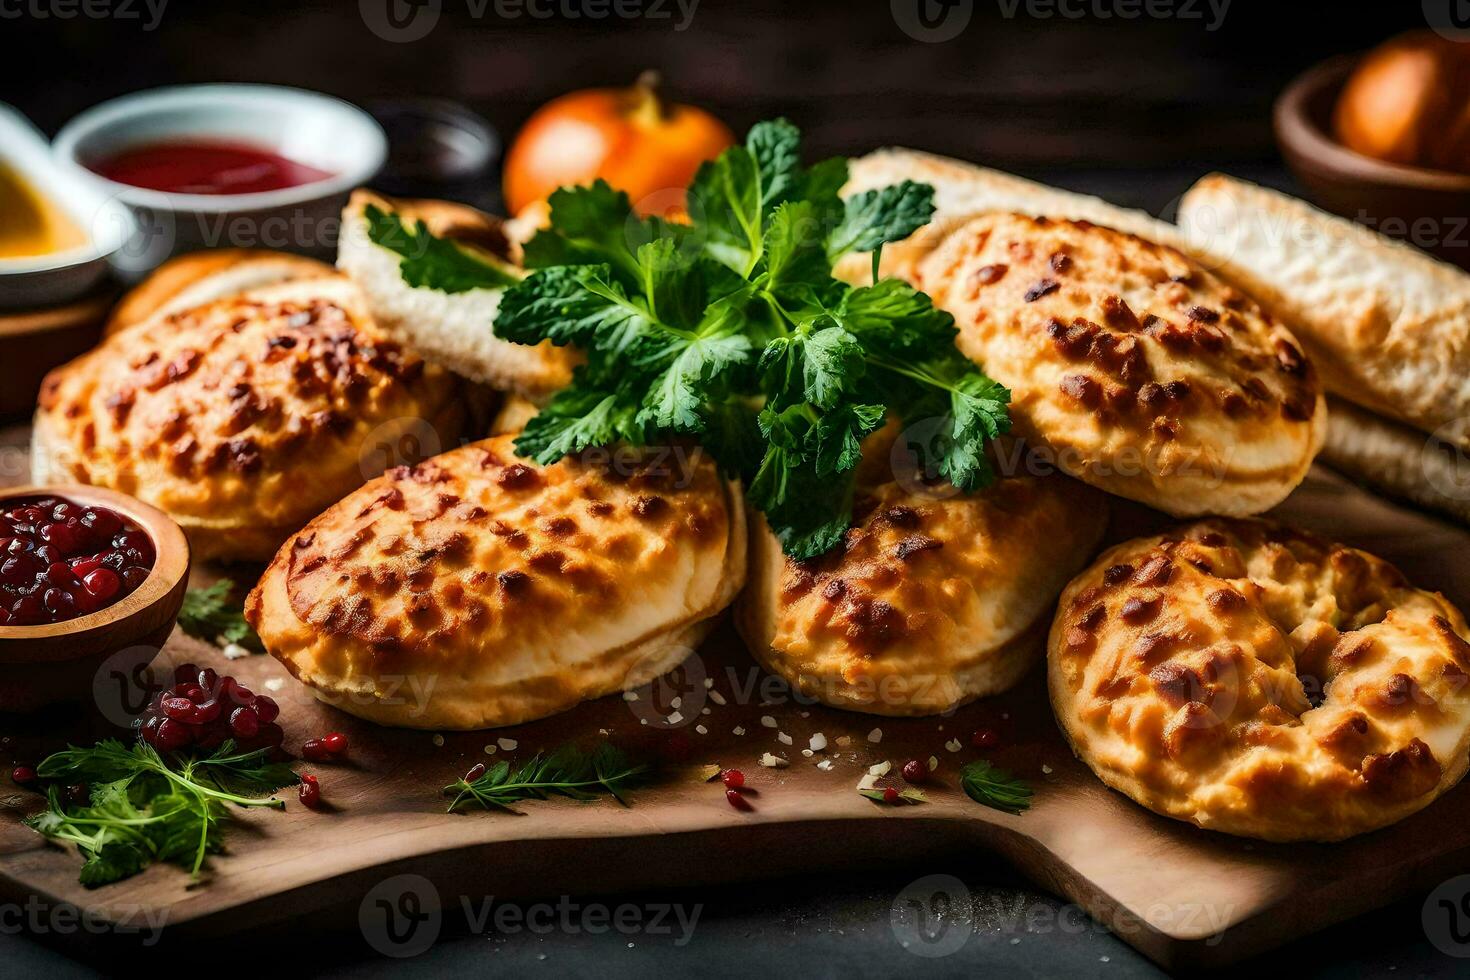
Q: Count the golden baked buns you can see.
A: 5